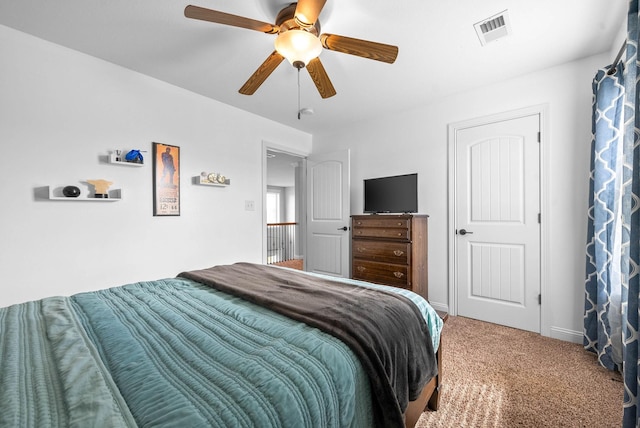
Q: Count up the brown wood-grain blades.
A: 5